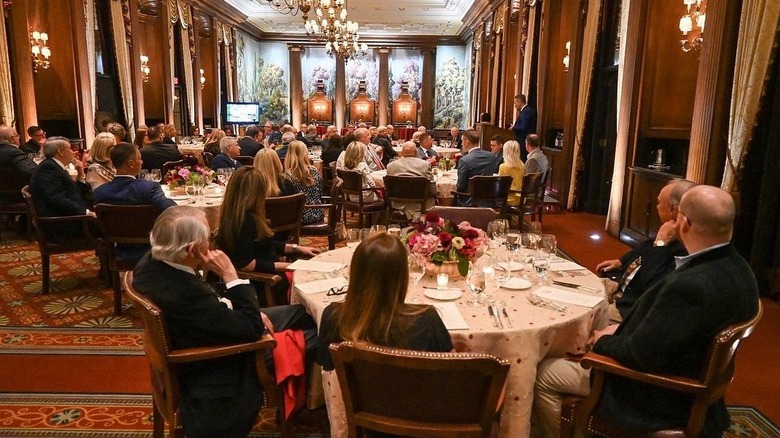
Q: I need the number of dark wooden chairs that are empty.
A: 1